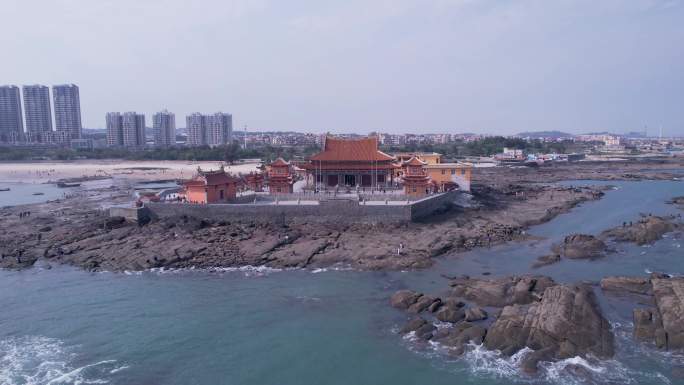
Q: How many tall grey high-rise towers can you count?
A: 8